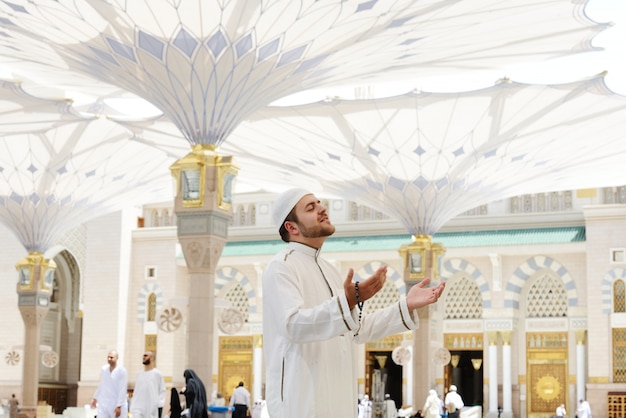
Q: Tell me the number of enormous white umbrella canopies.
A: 3